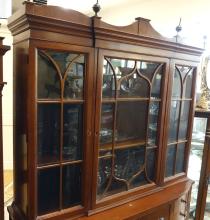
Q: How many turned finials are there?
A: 2